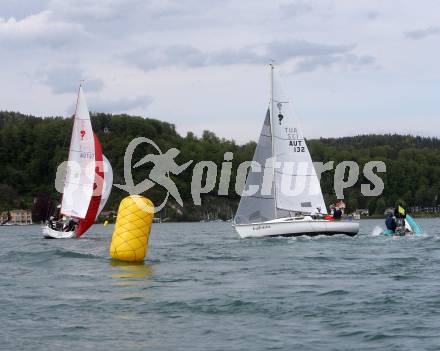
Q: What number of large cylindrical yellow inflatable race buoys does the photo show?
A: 1